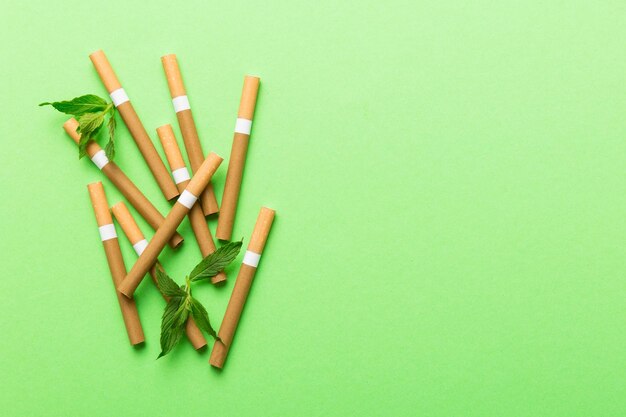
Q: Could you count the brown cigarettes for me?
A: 9